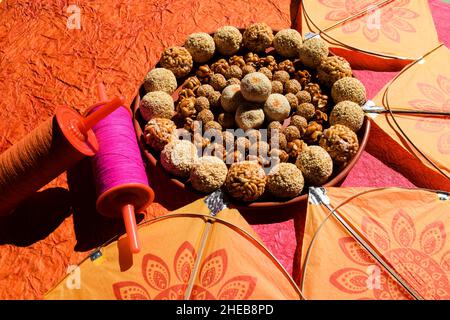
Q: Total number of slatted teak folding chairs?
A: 0